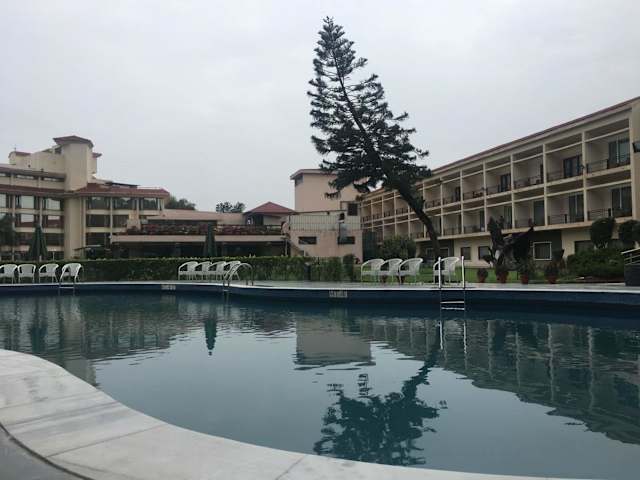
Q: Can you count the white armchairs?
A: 12